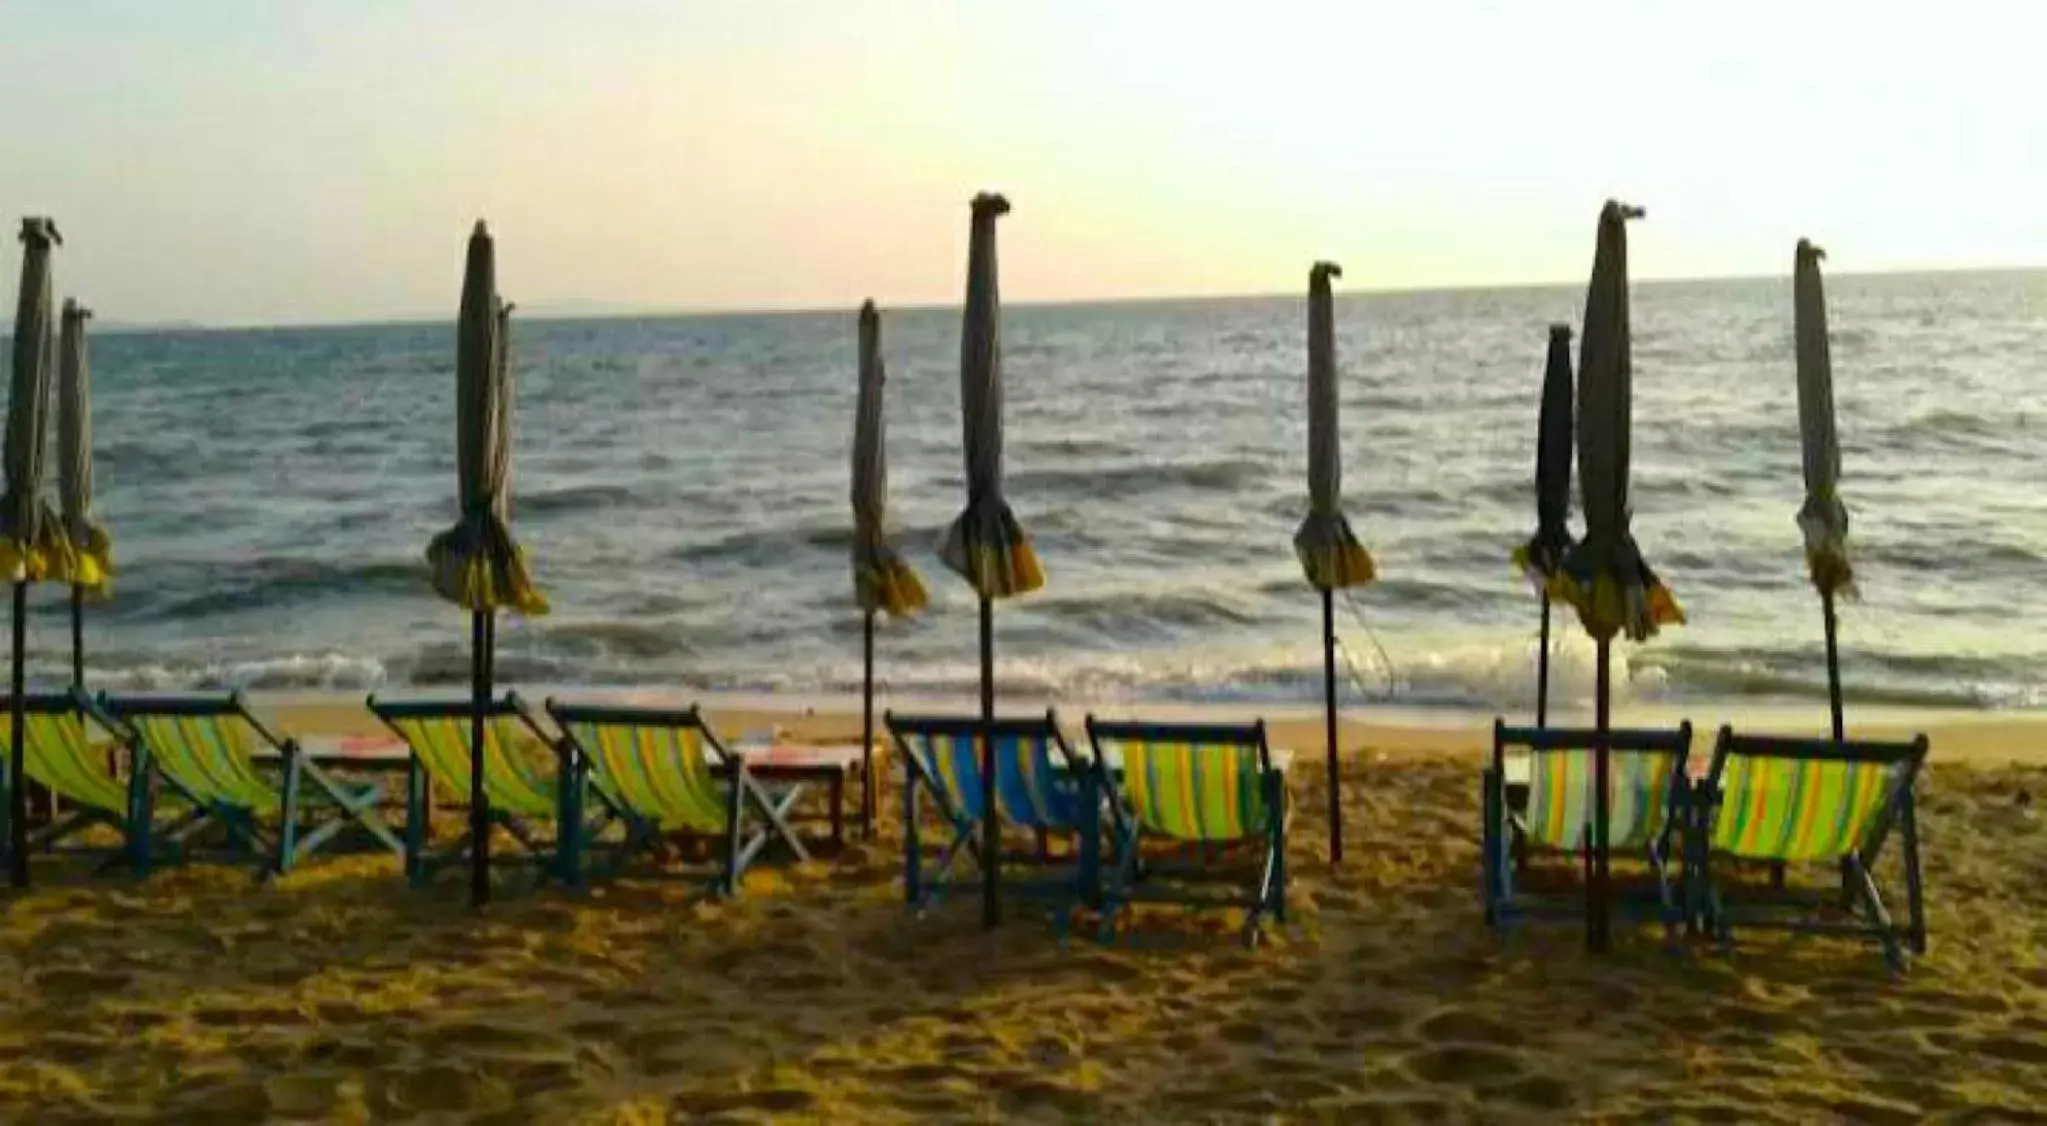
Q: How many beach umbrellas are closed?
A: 10